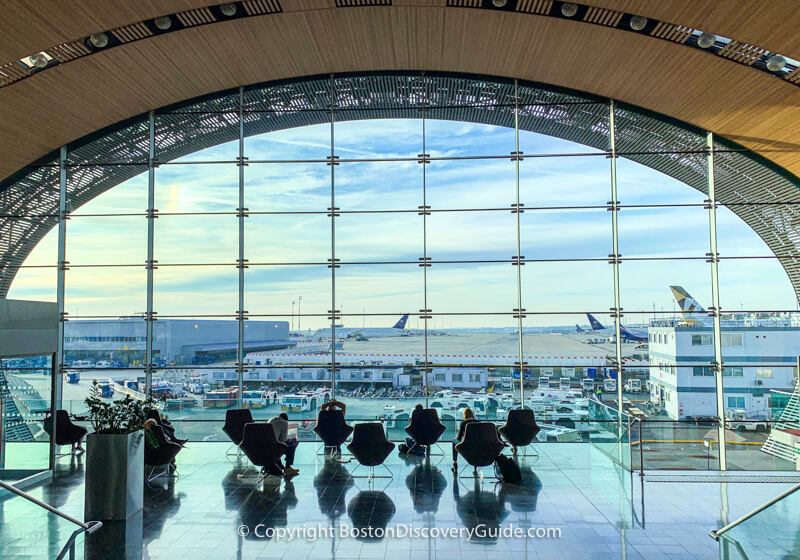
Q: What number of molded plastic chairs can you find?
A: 10